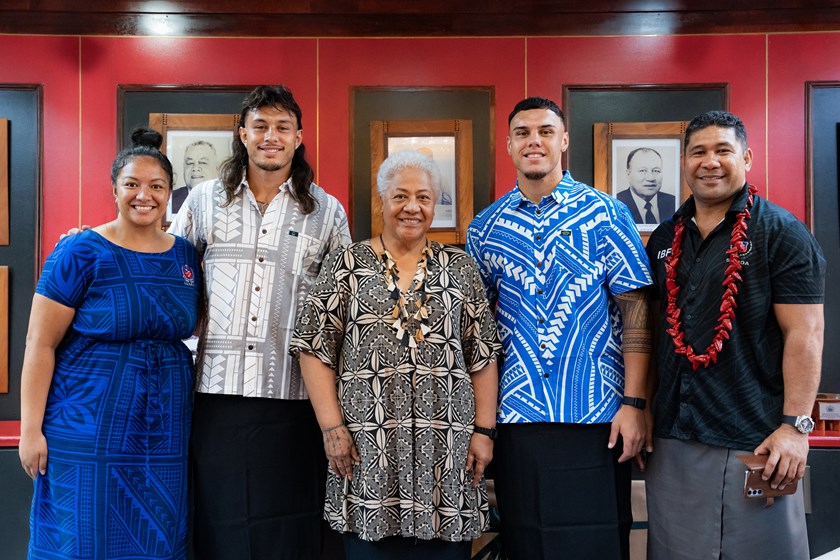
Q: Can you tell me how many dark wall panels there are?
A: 5